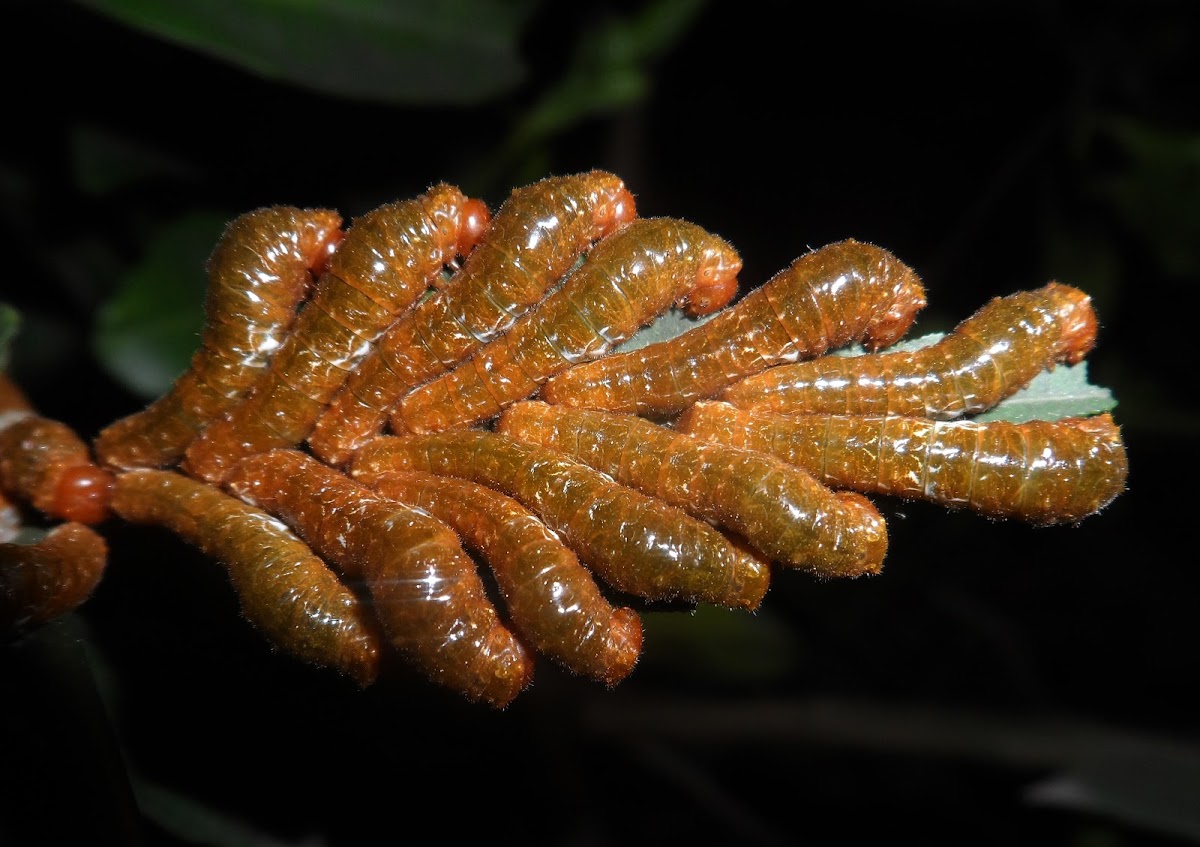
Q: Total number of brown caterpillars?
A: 14